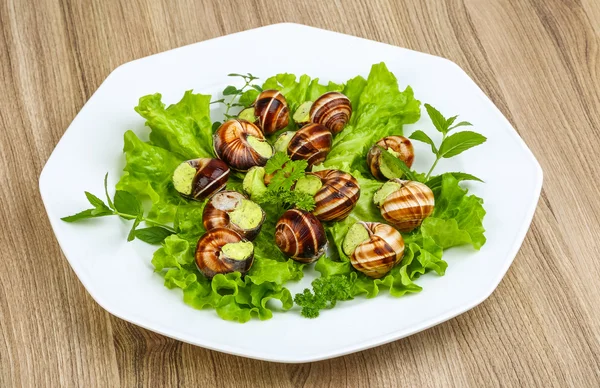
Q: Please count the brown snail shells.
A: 12